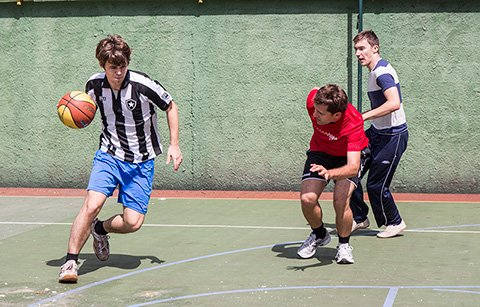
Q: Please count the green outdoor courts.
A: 1